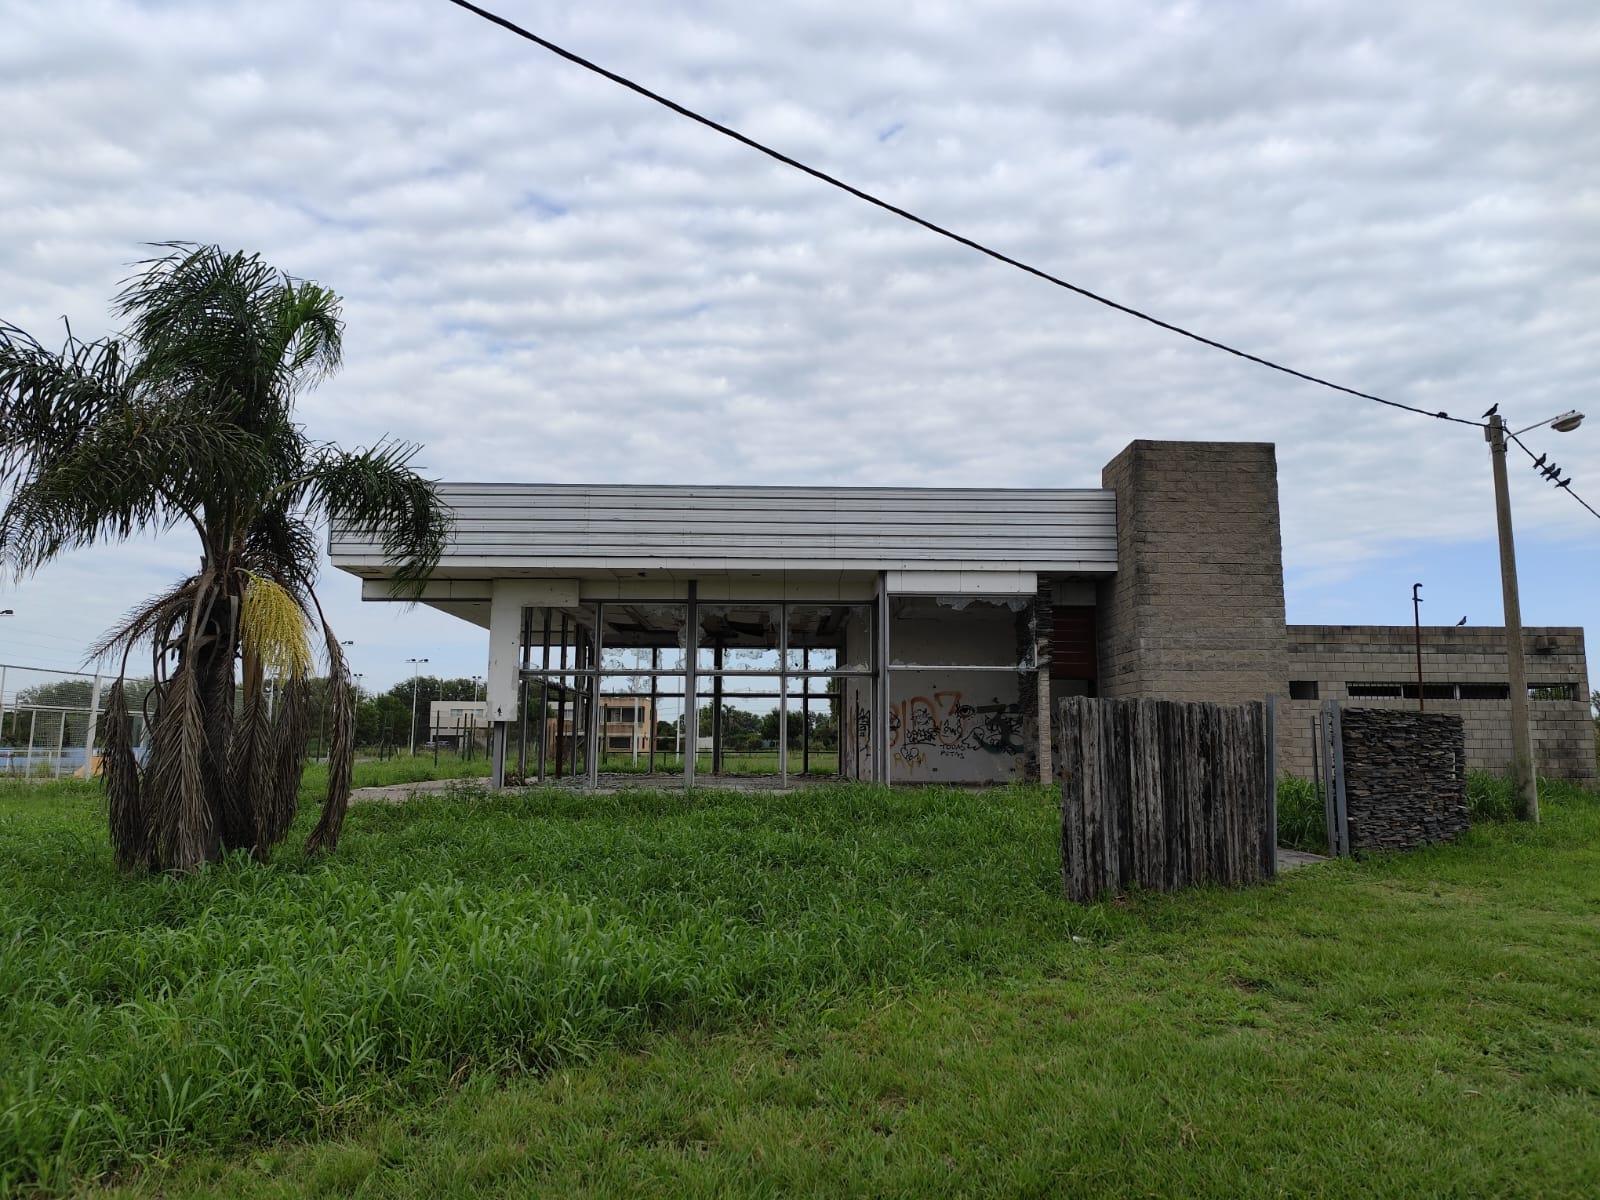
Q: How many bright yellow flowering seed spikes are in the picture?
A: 1